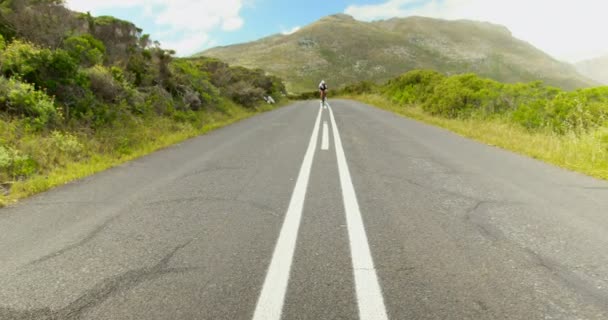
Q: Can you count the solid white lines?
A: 2